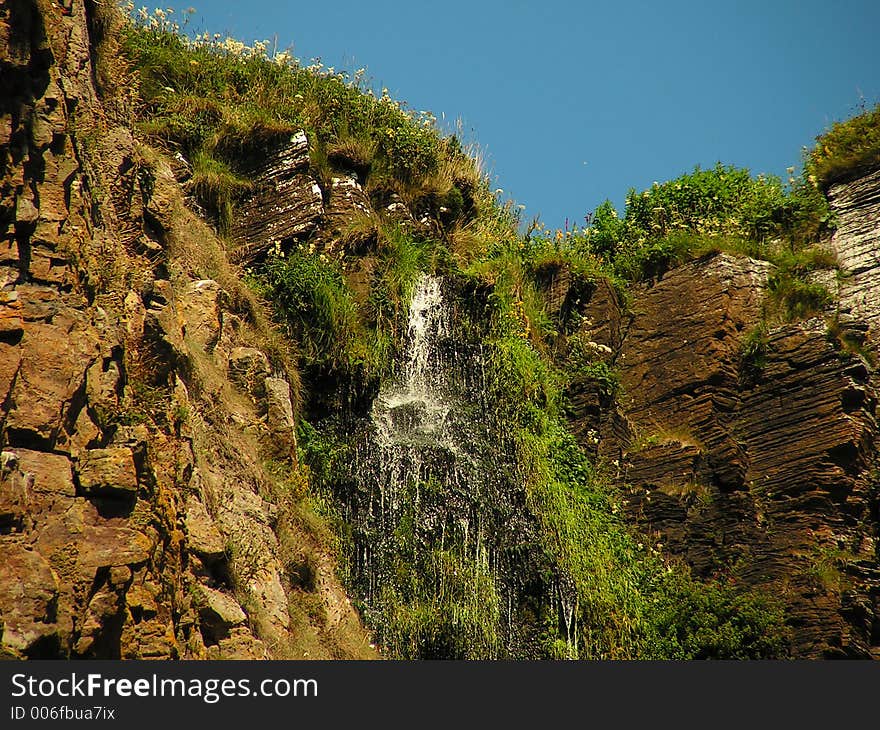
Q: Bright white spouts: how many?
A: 1